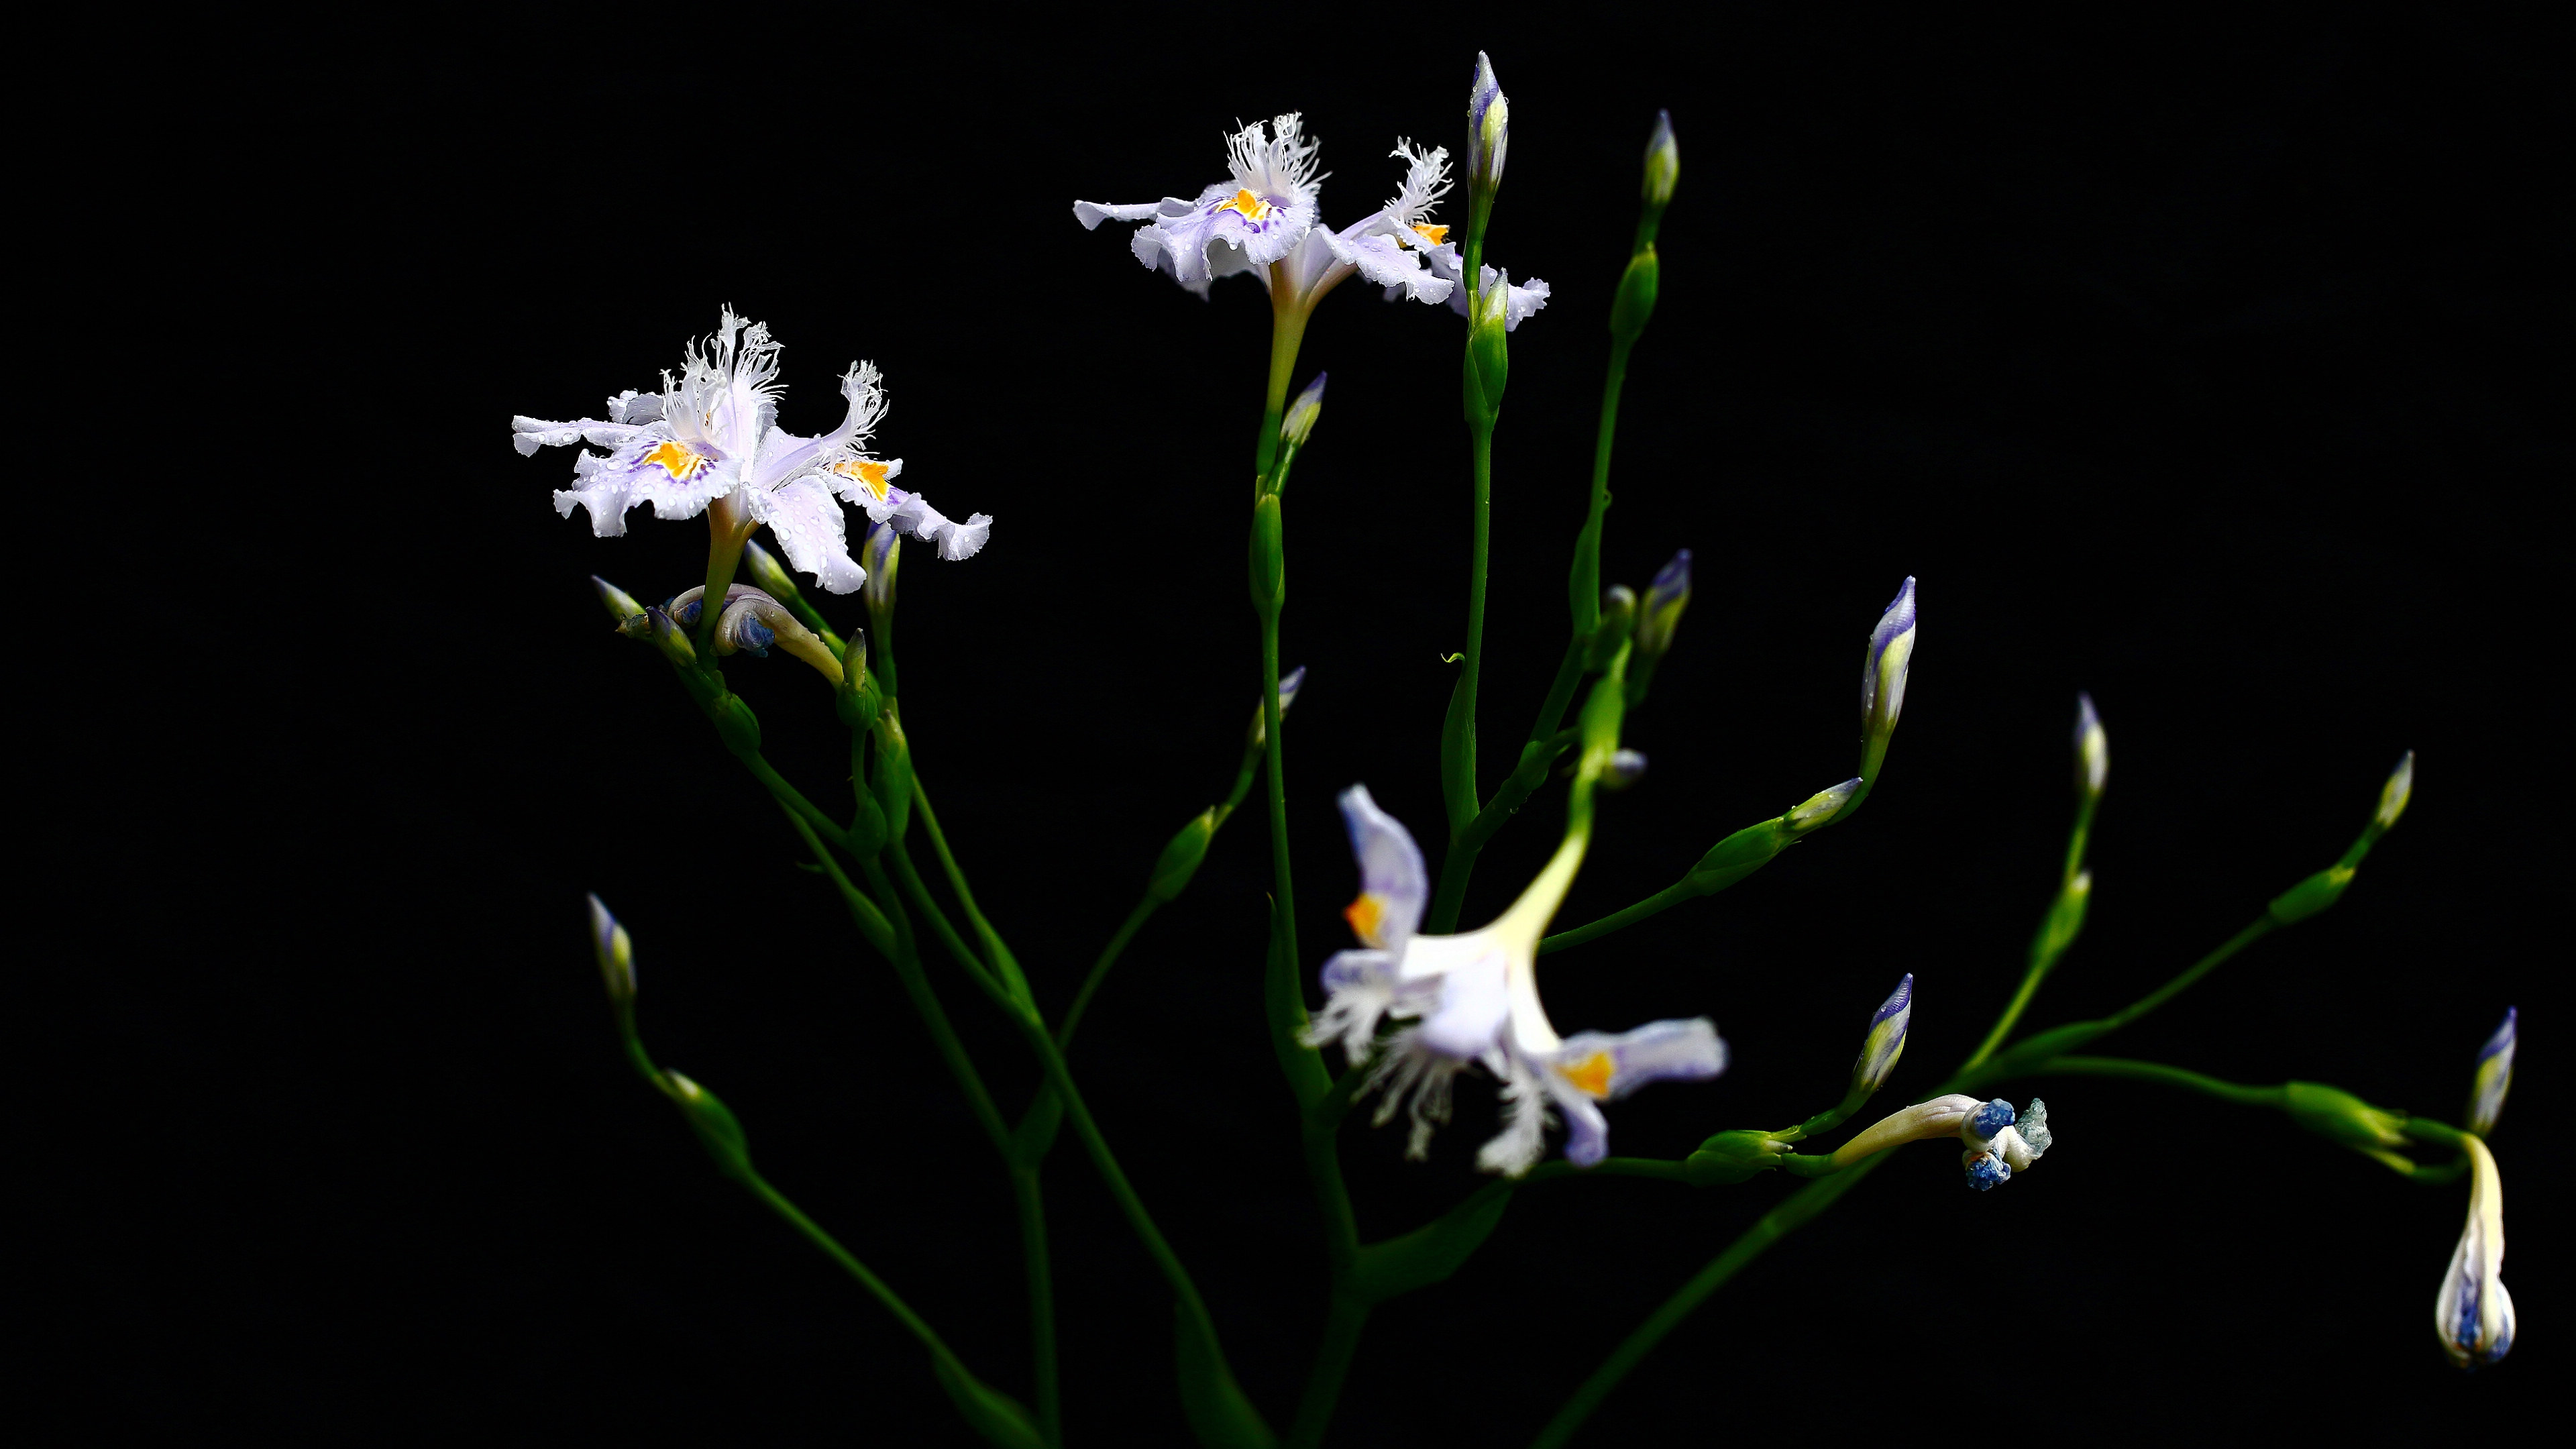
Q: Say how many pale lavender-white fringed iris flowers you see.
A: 3